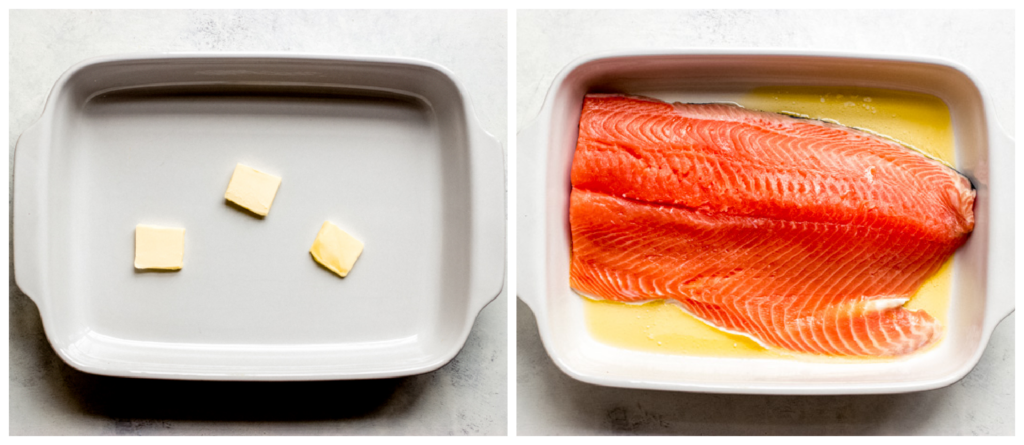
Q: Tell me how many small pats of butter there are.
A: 3